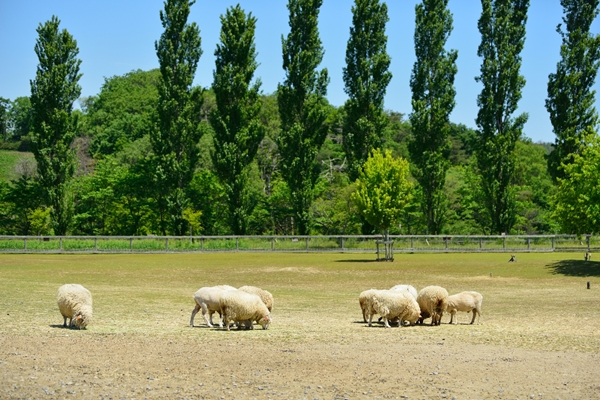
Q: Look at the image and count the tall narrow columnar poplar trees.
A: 8